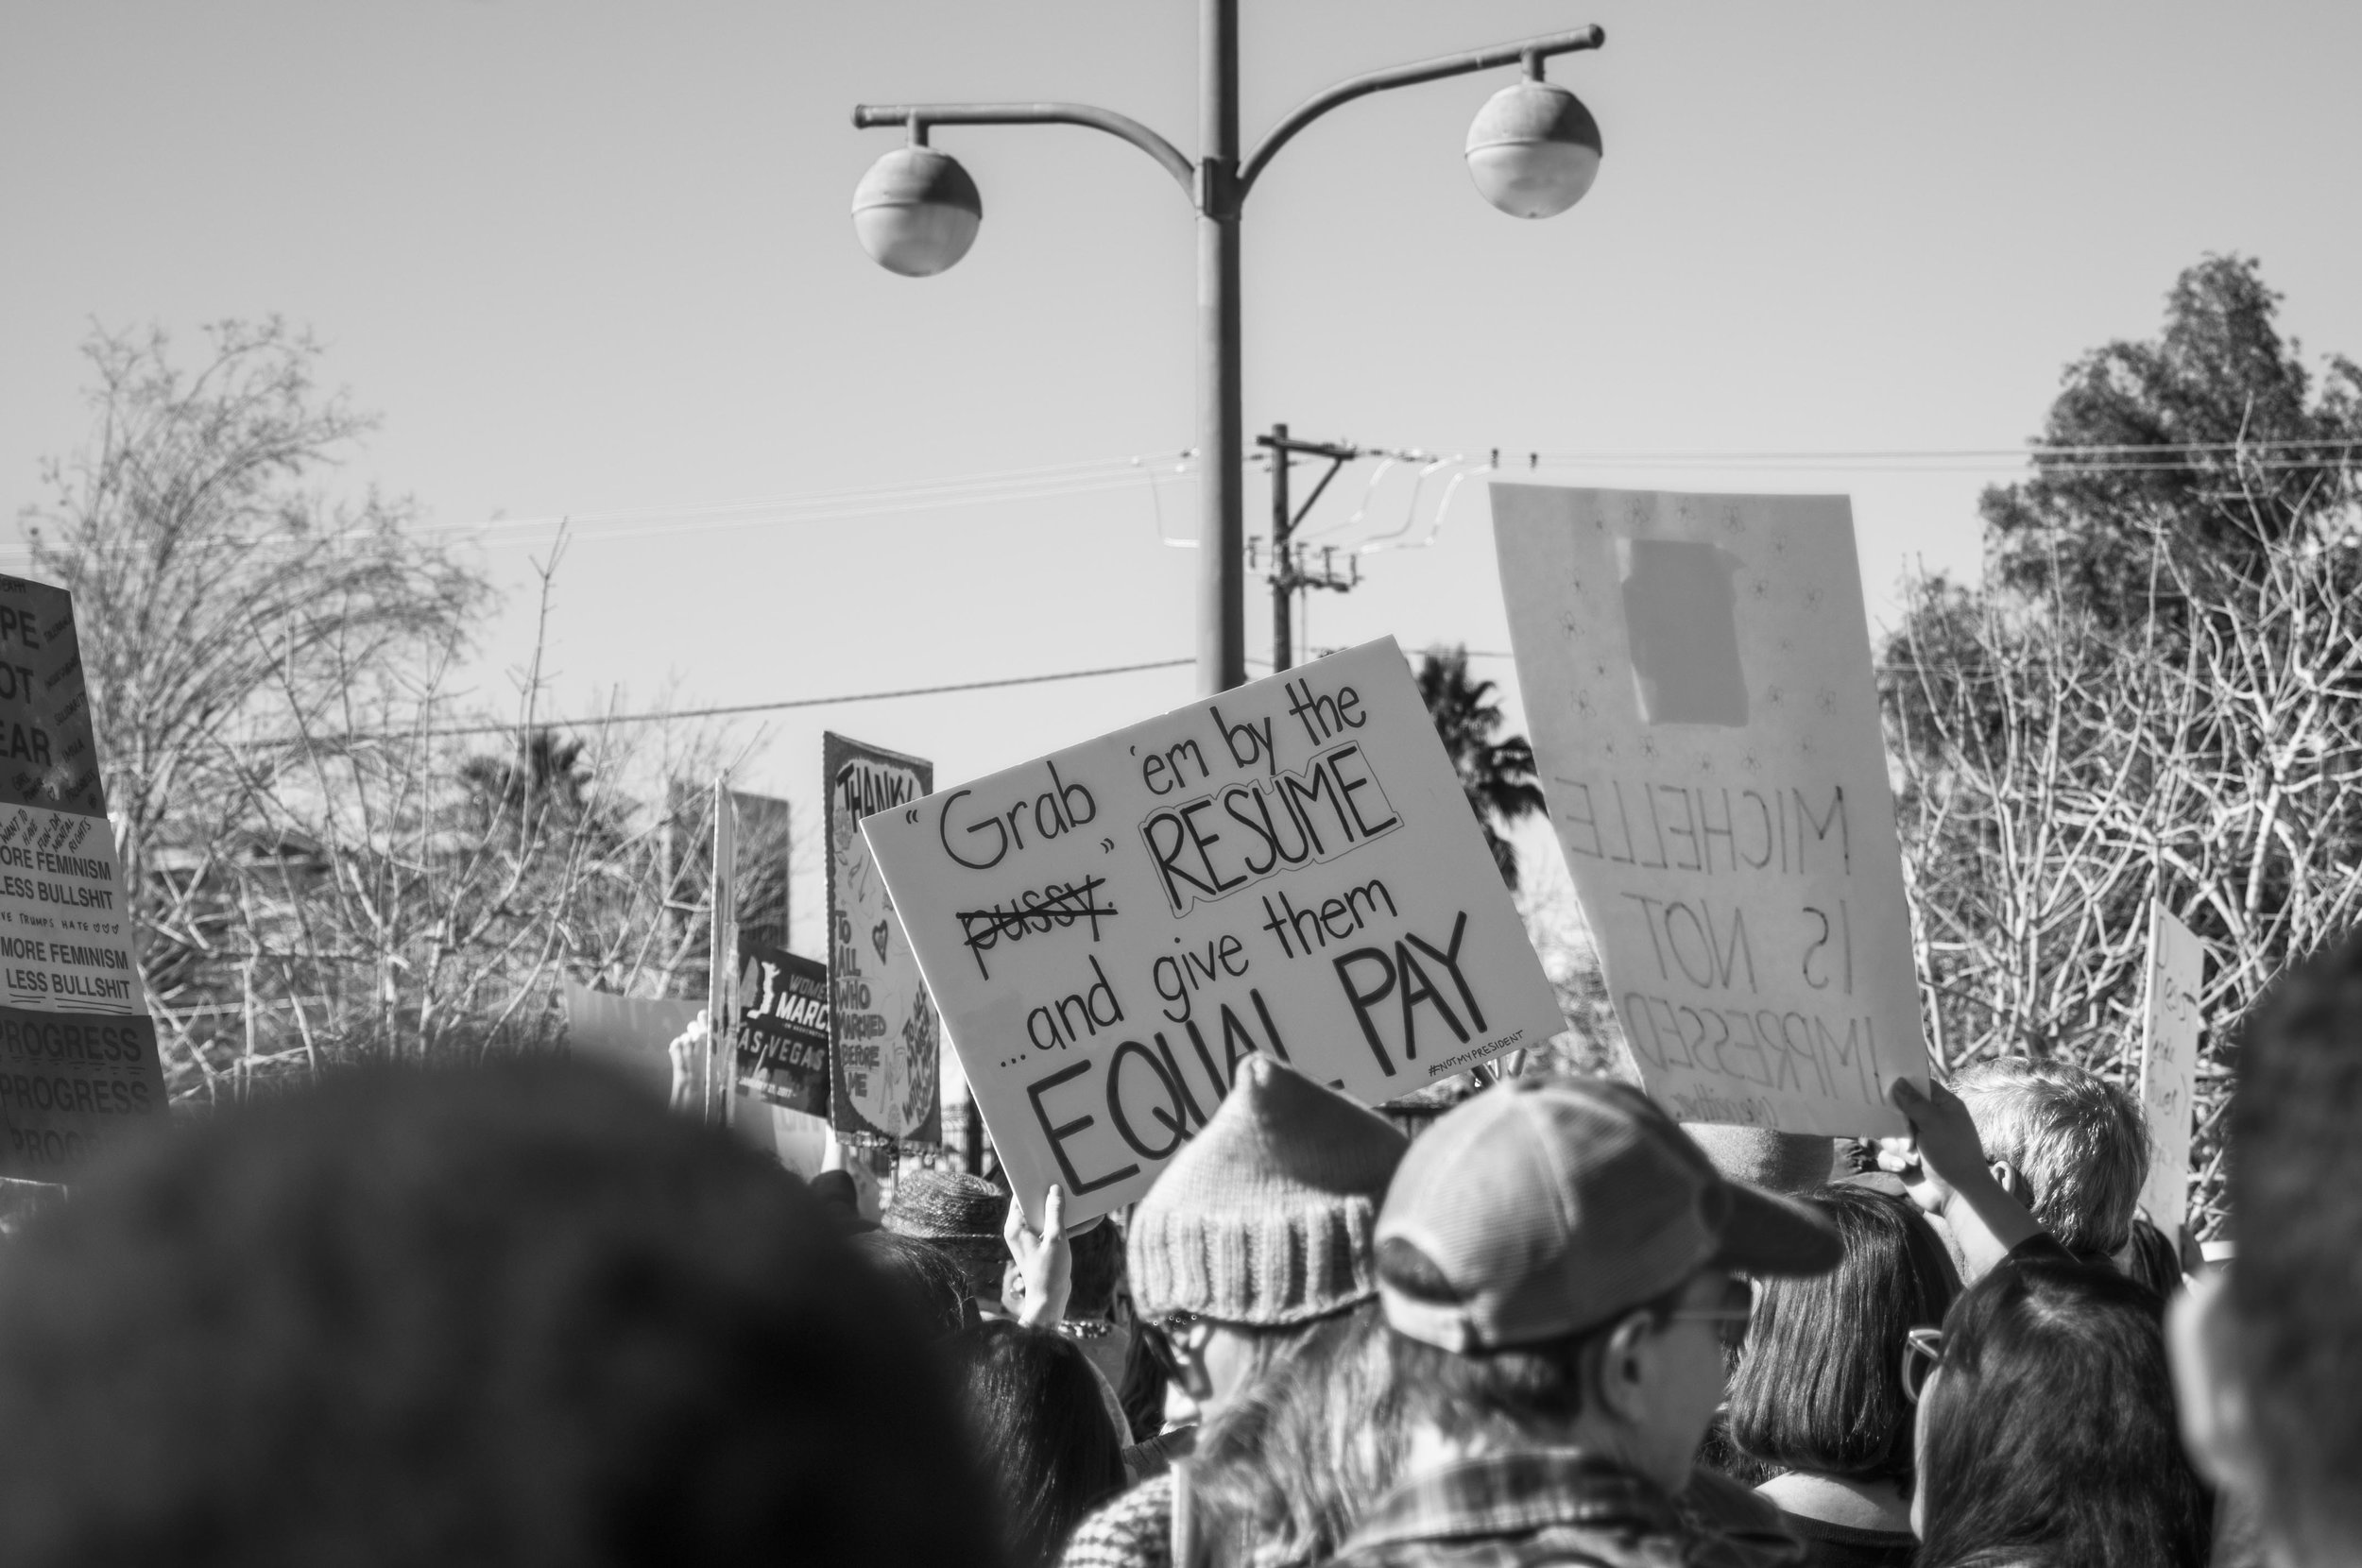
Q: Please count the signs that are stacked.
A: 3